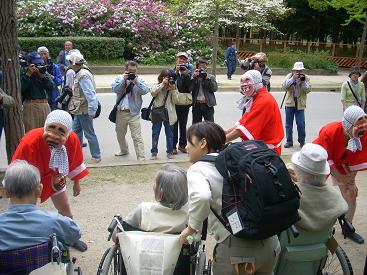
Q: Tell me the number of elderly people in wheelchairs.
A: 3